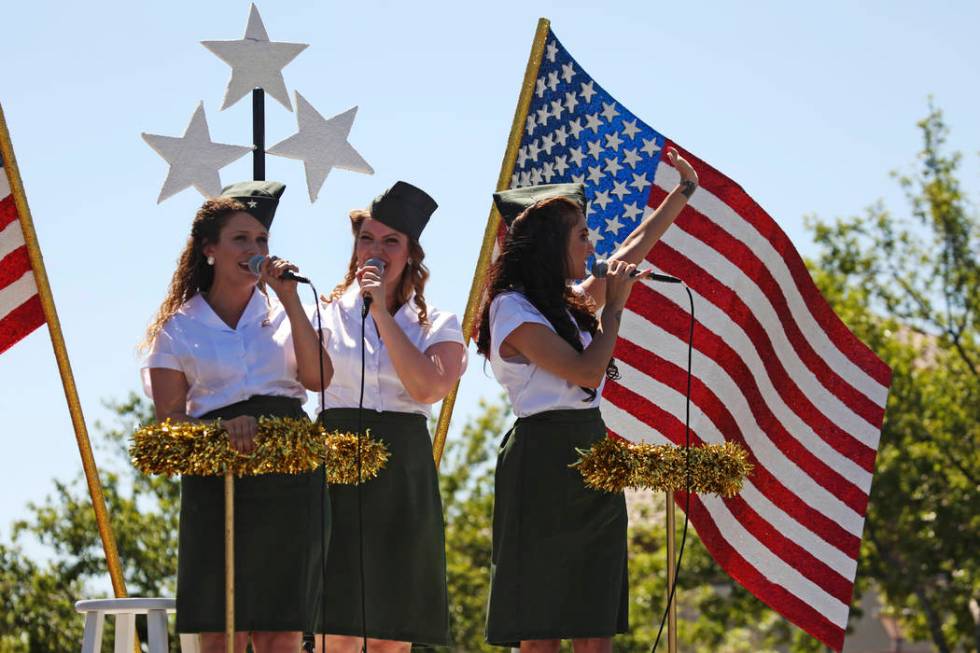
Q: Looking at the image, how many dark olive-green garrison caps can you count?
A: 3